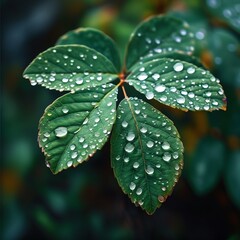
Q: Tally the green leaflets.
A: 6